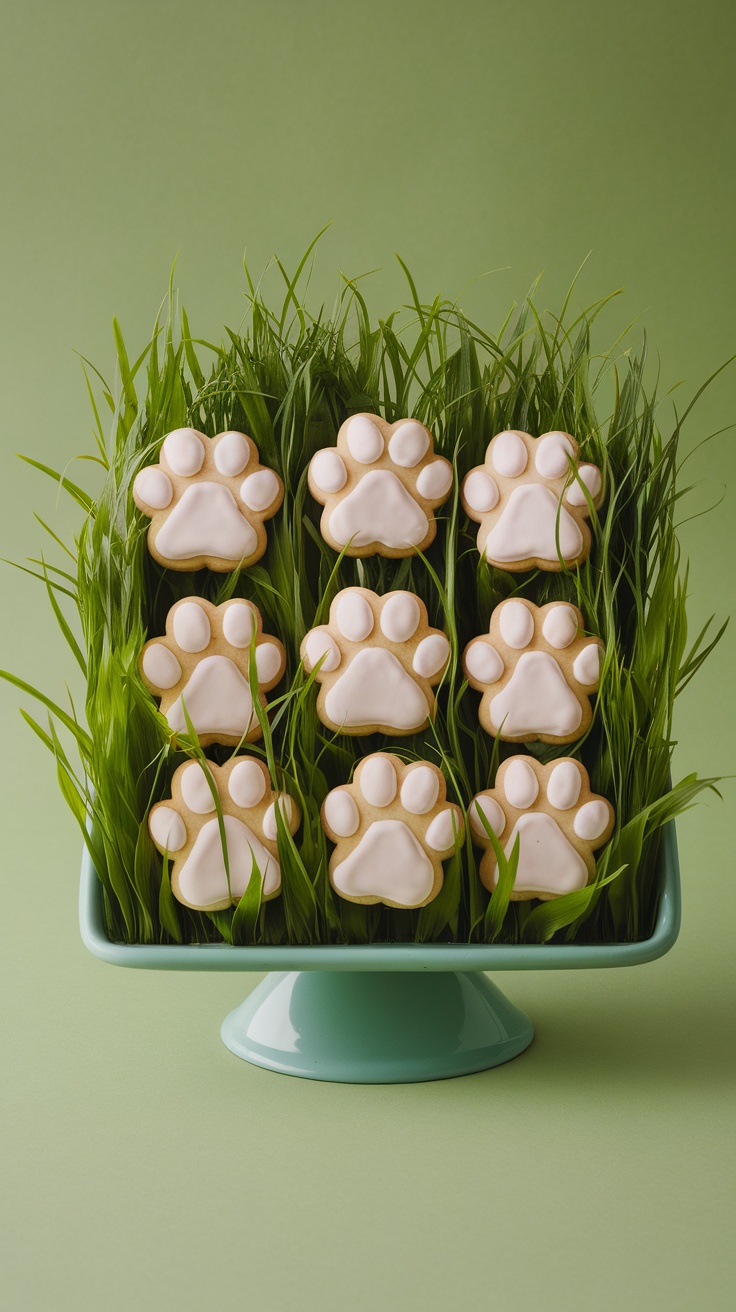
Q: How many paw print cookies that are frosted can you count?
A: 9